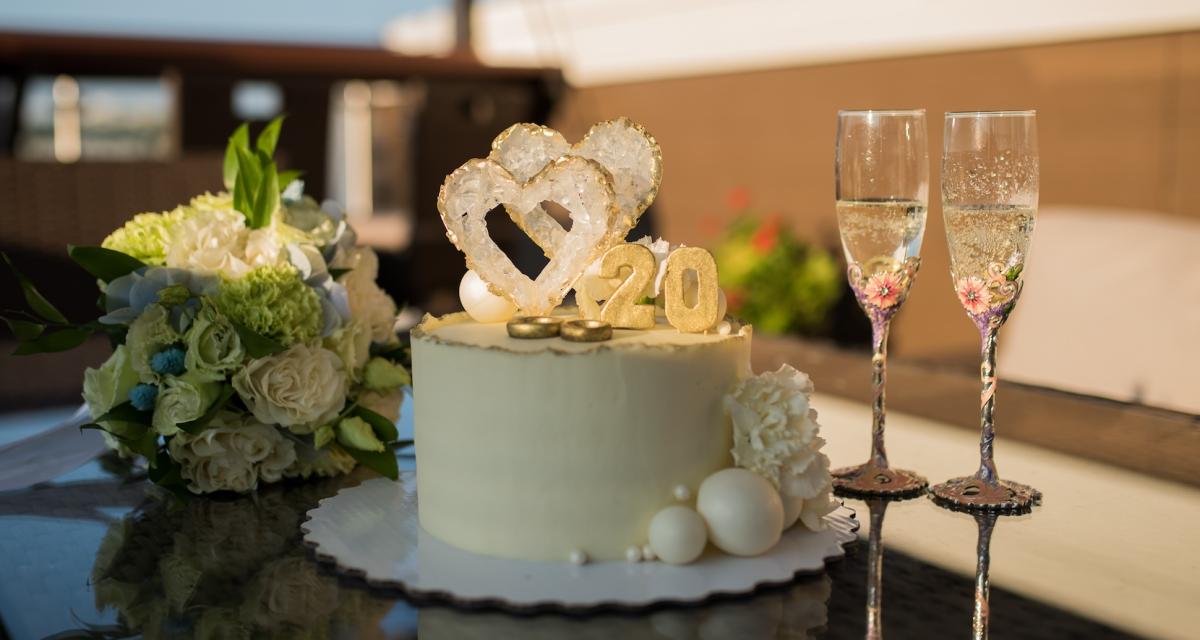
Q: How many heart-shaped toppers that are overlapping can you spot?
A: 2